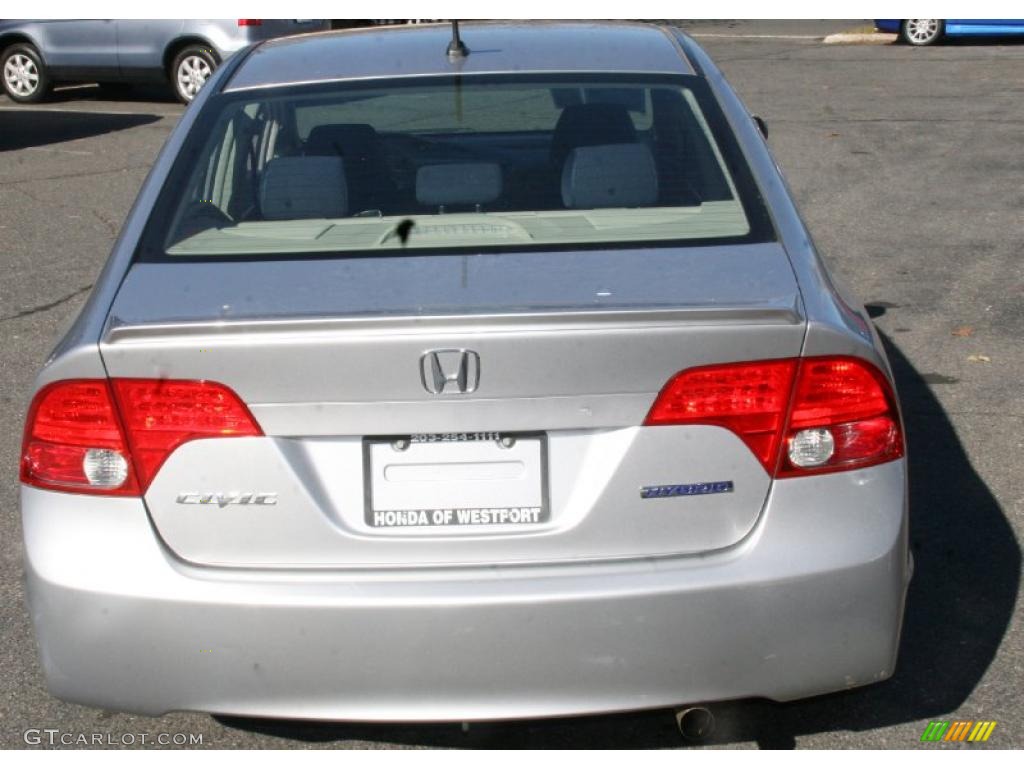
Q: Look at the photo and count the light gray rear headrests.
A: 3